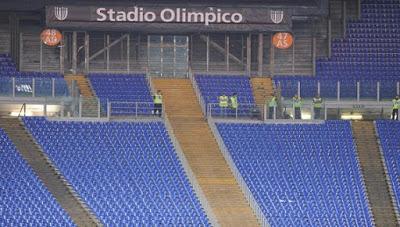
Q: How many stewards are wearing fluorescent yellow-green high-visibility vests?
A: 7